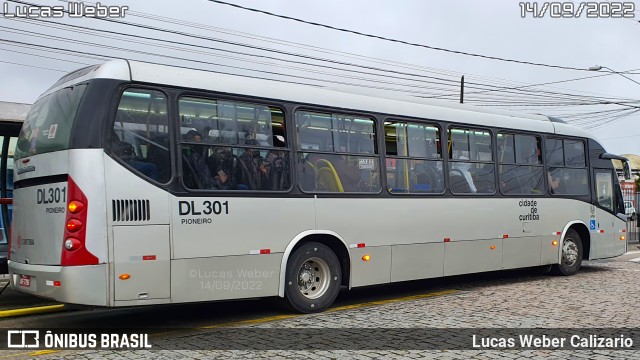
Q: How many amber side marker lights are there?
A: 5